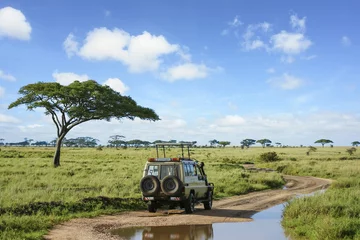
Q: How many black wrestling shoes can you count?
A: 0